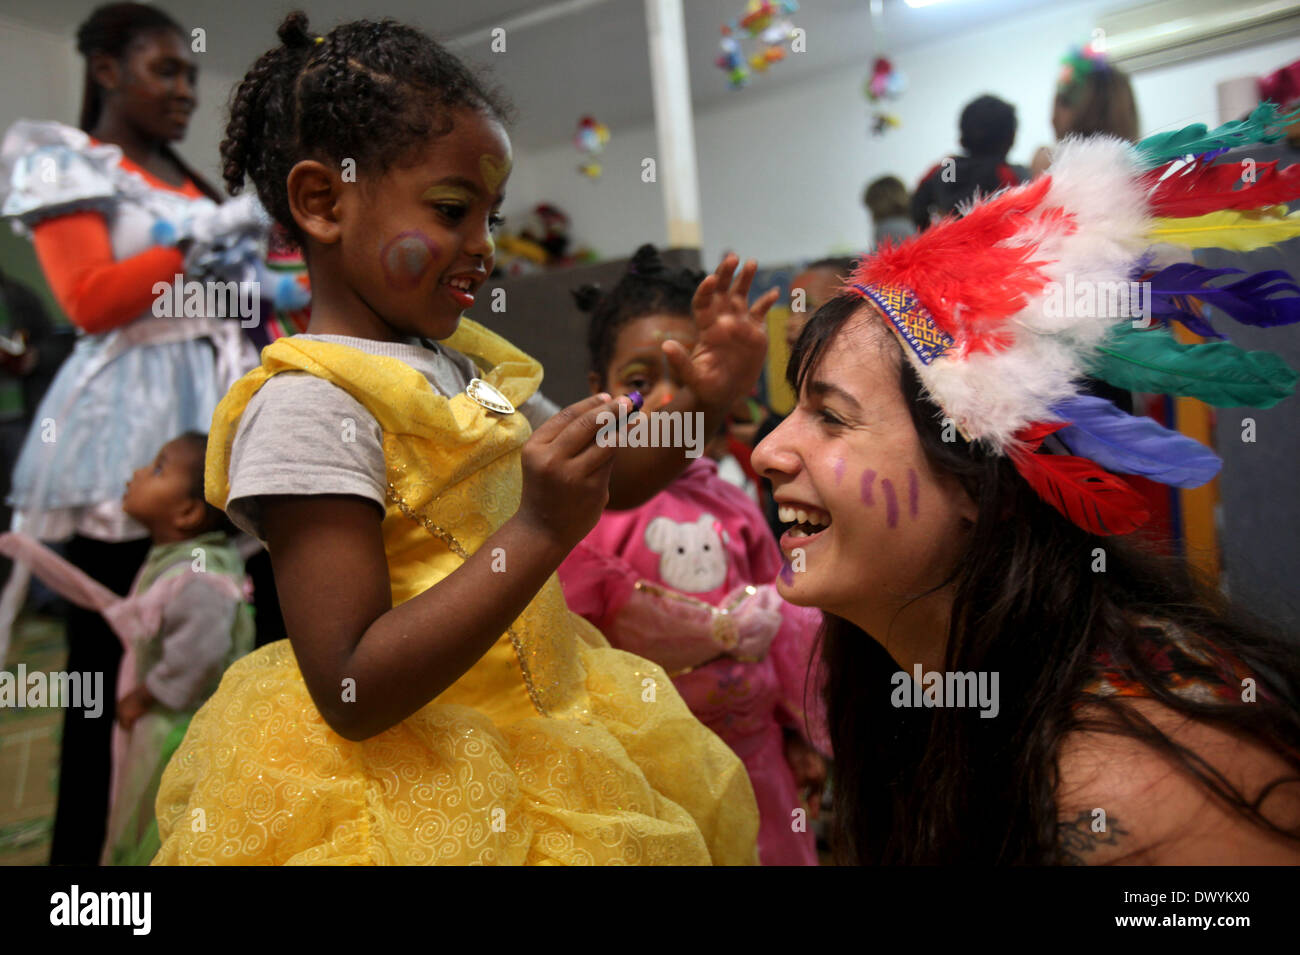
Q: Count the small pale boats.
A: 0